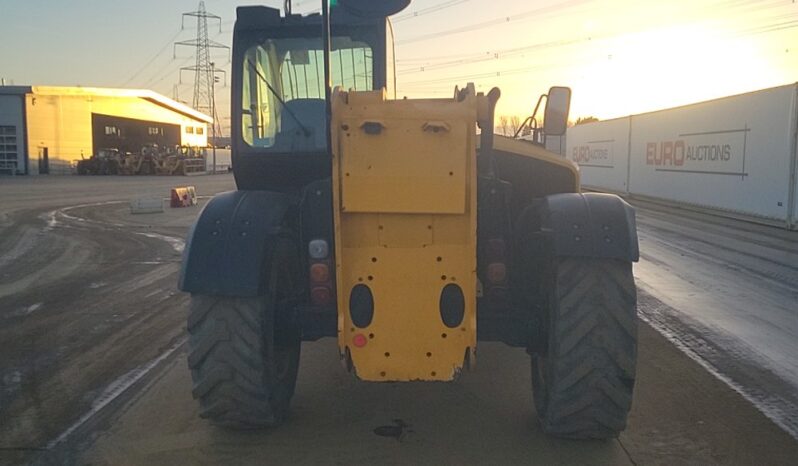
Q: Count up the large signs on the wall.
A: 2